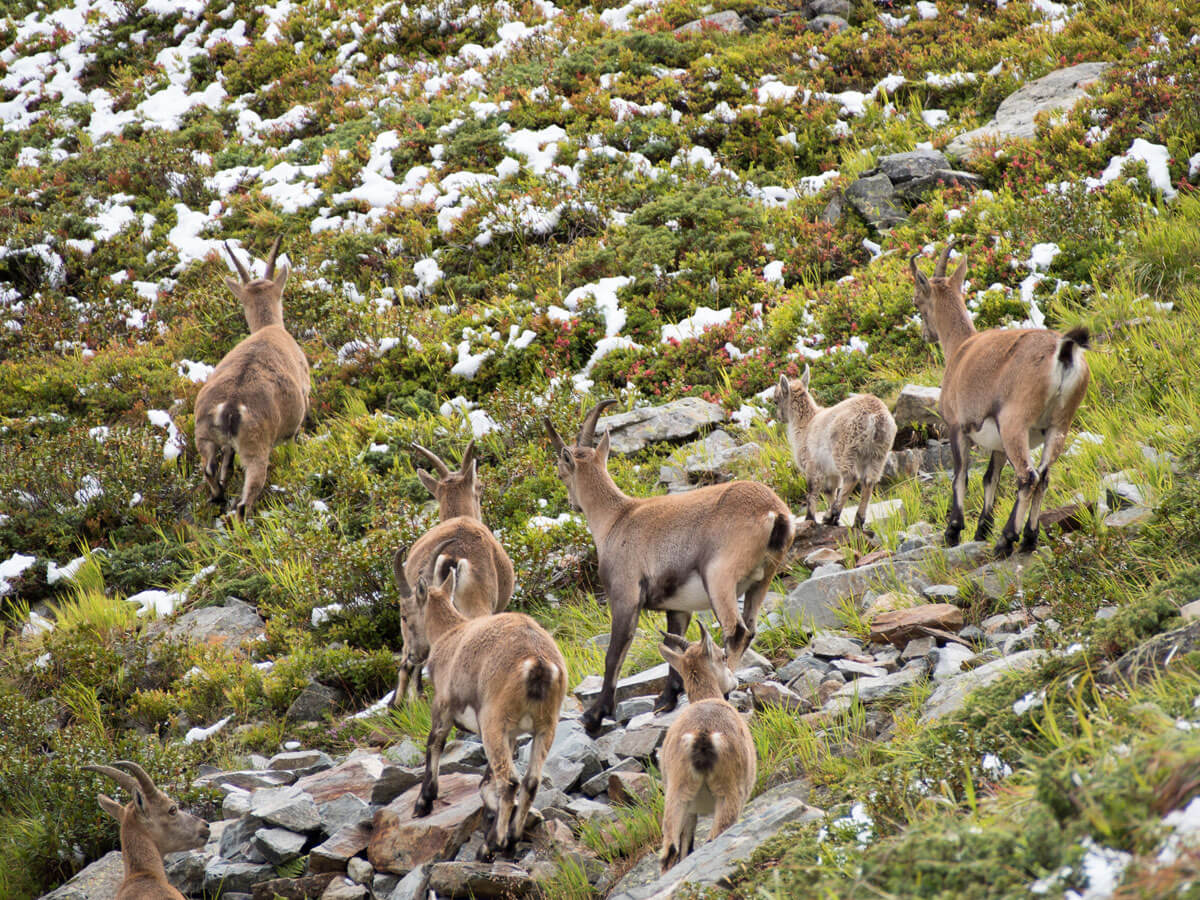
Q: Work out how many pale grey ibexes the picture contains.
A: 1